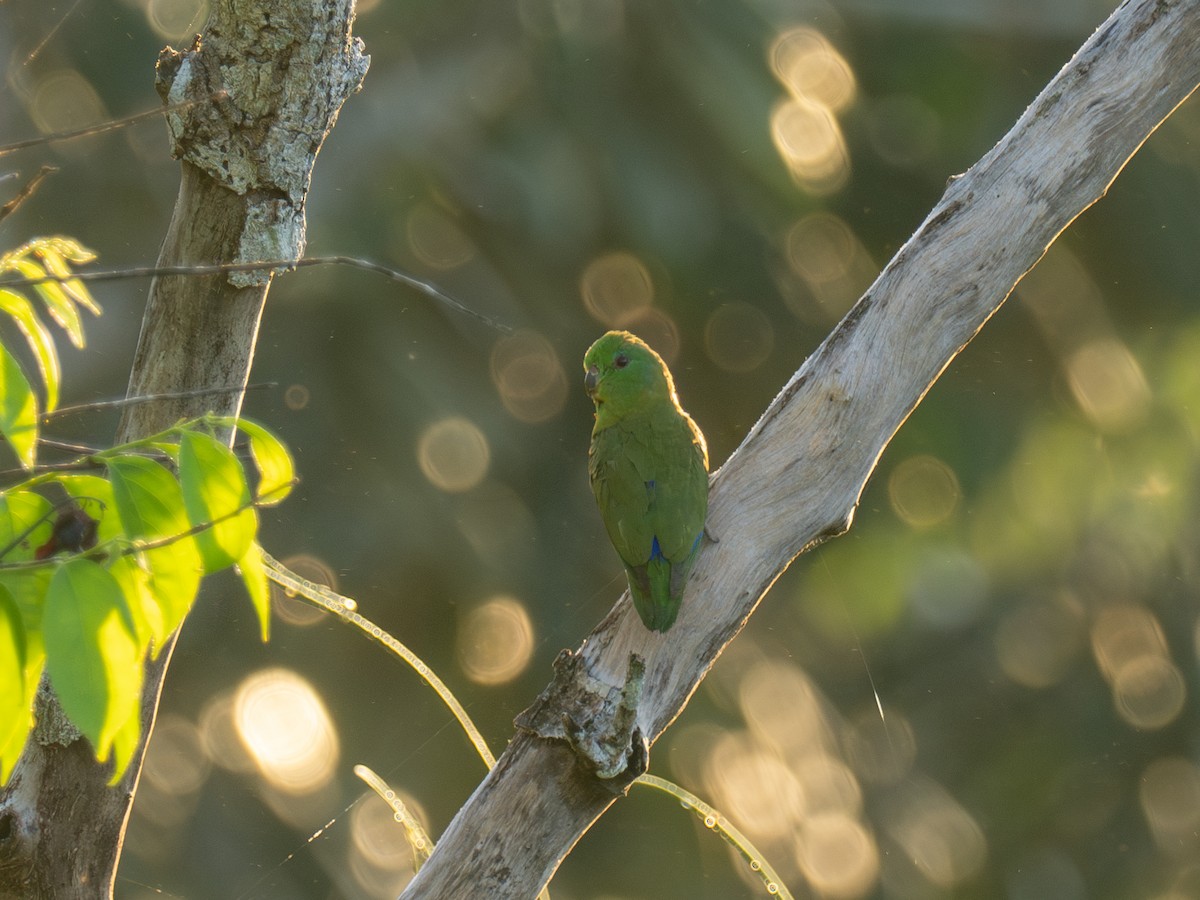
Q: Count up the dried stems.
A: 2